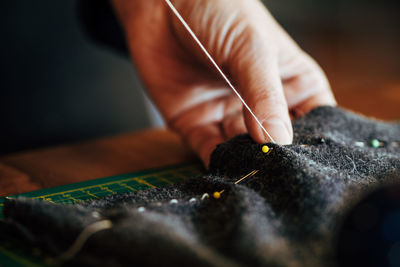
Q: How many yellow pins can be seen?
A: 2